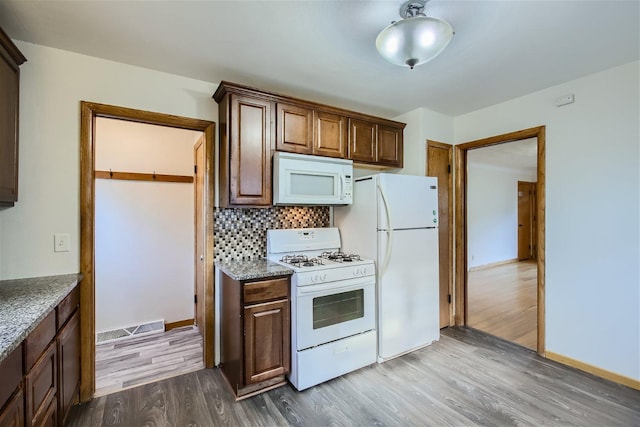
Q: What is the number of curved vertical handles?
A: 3